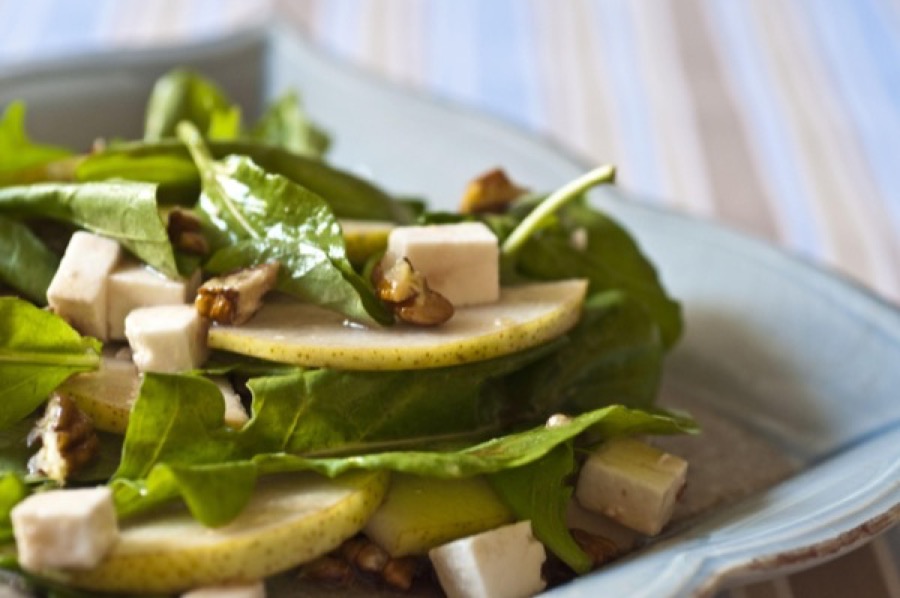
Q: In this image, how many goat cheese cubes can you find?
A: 8